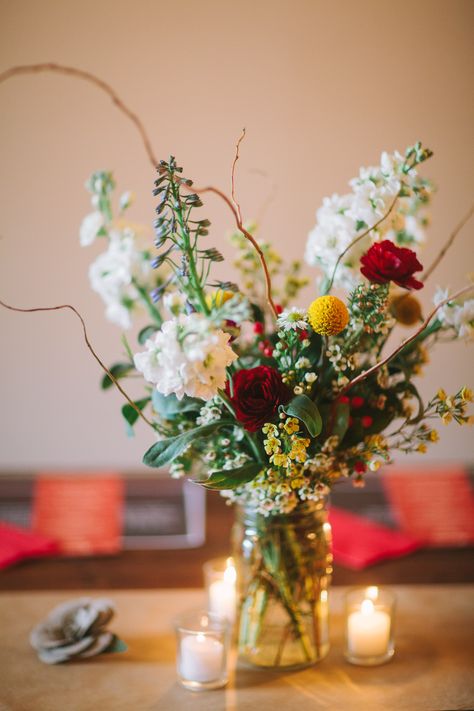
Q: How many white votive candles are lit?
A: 3